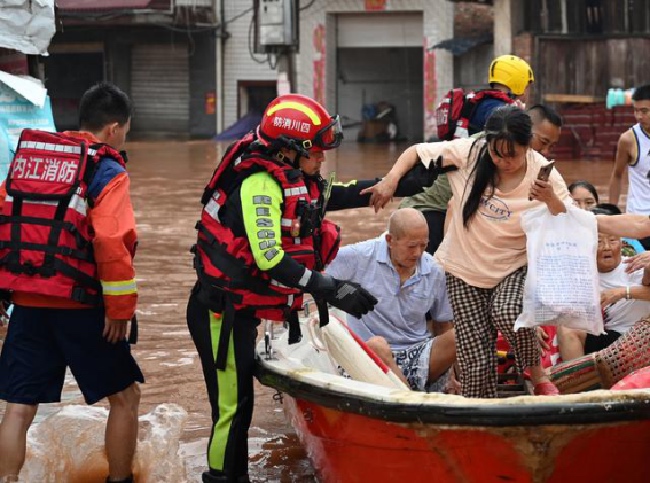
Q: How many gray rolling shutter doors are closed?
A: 1